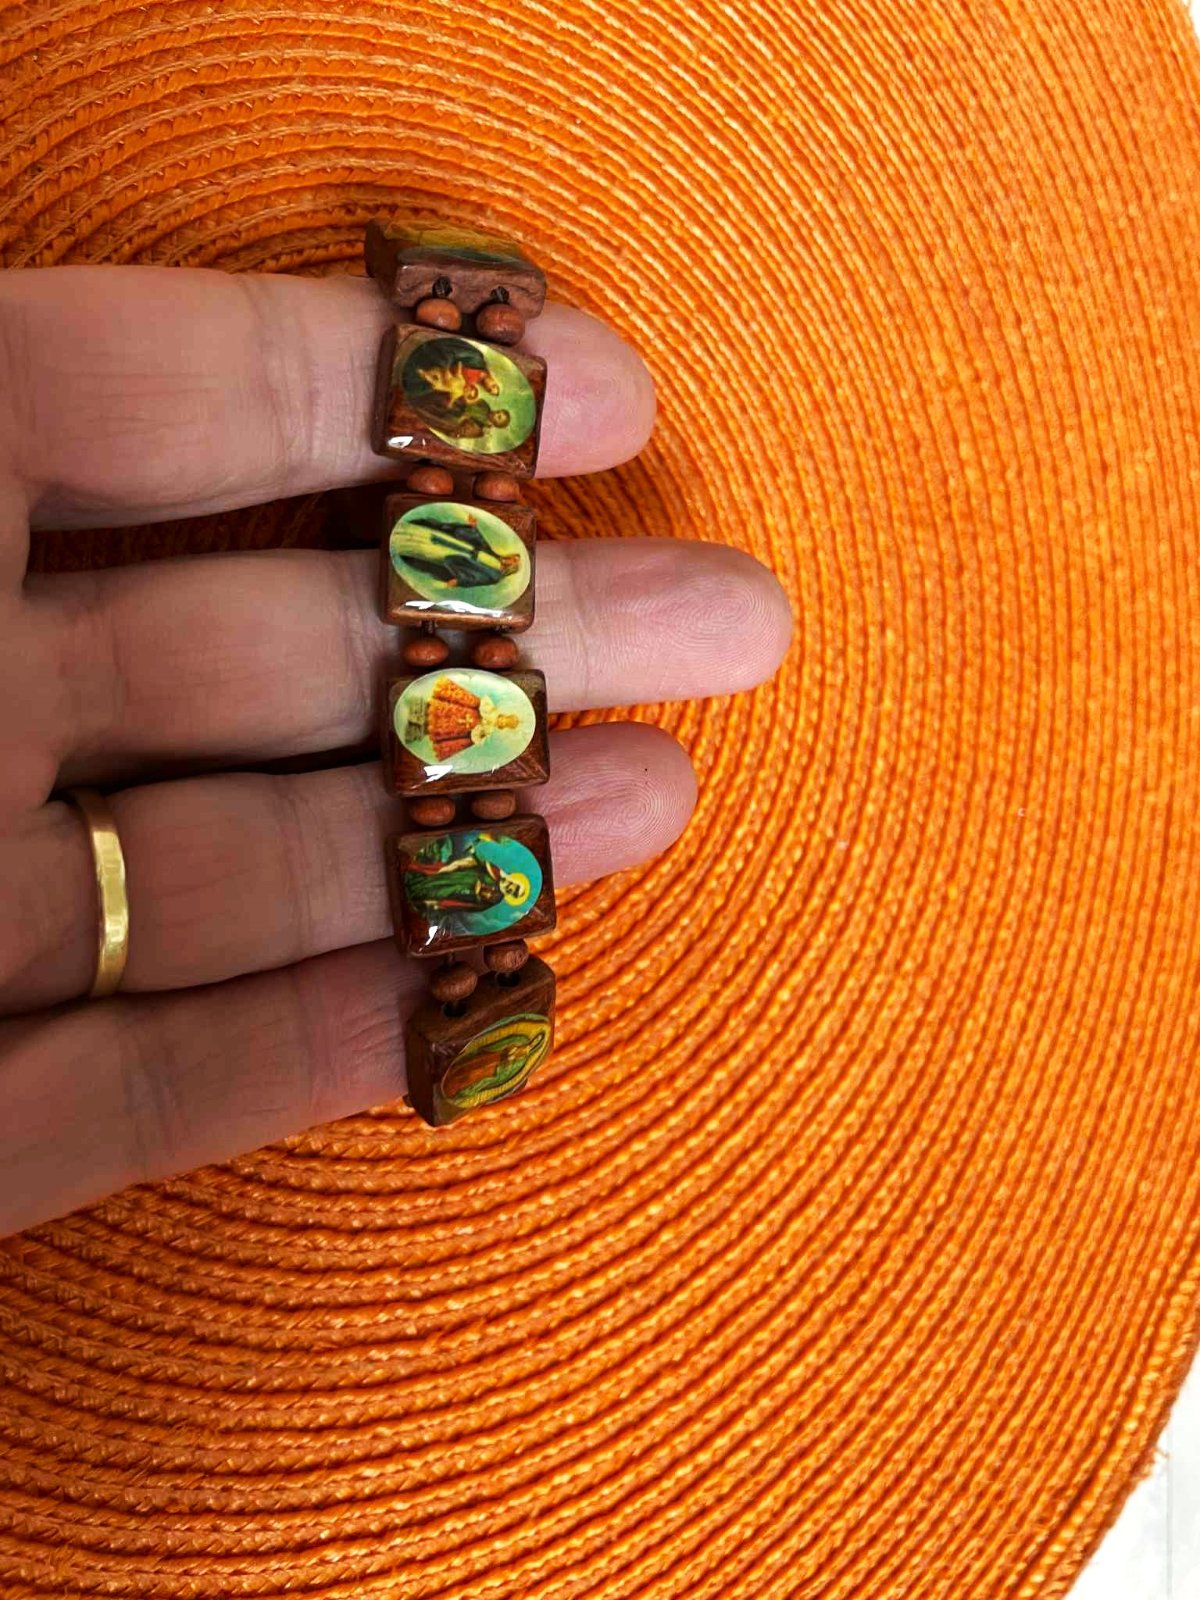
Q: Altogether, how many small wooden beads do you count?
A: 10